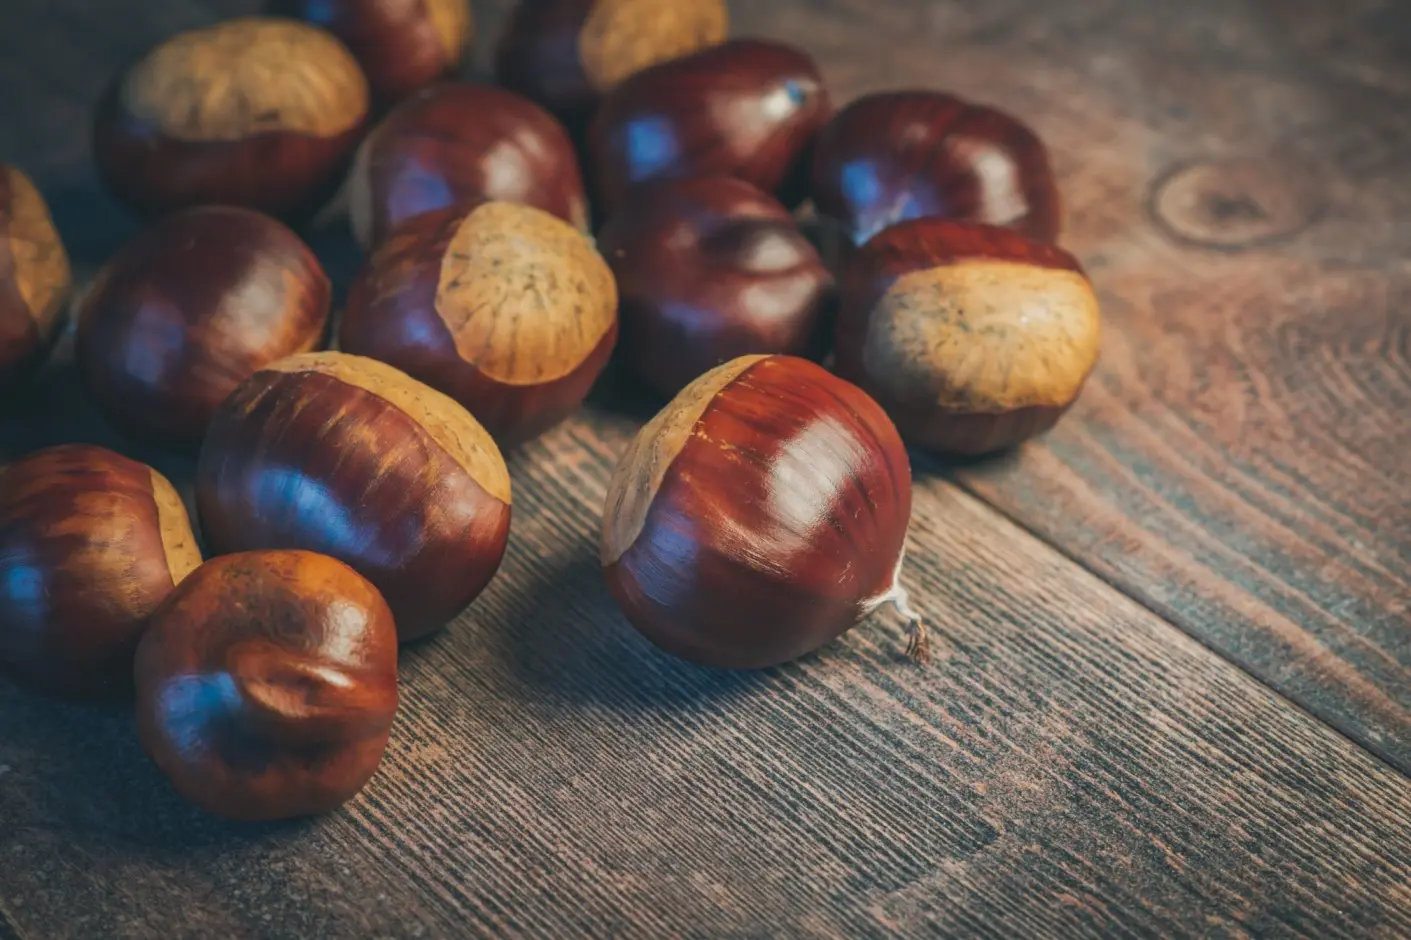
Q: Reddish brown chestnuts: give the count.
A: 15